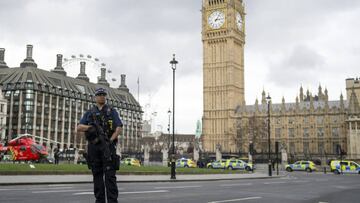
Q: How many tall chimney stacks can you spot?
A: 6